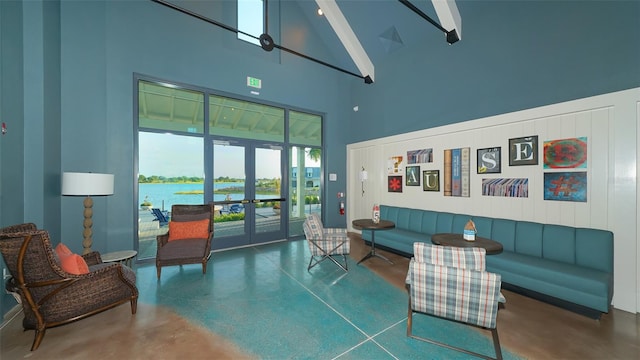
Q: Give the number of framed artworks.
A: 11